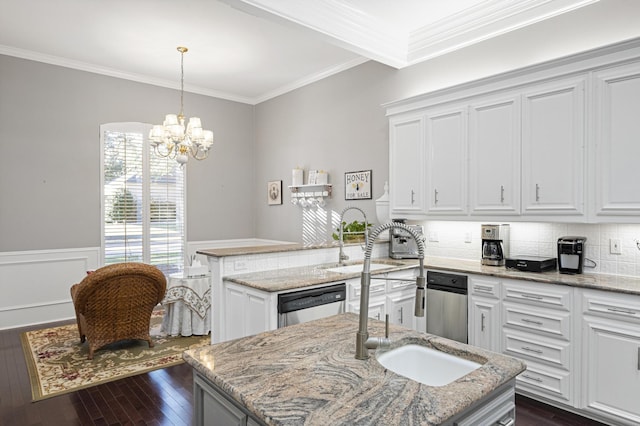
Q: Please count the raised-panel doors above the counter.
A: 5